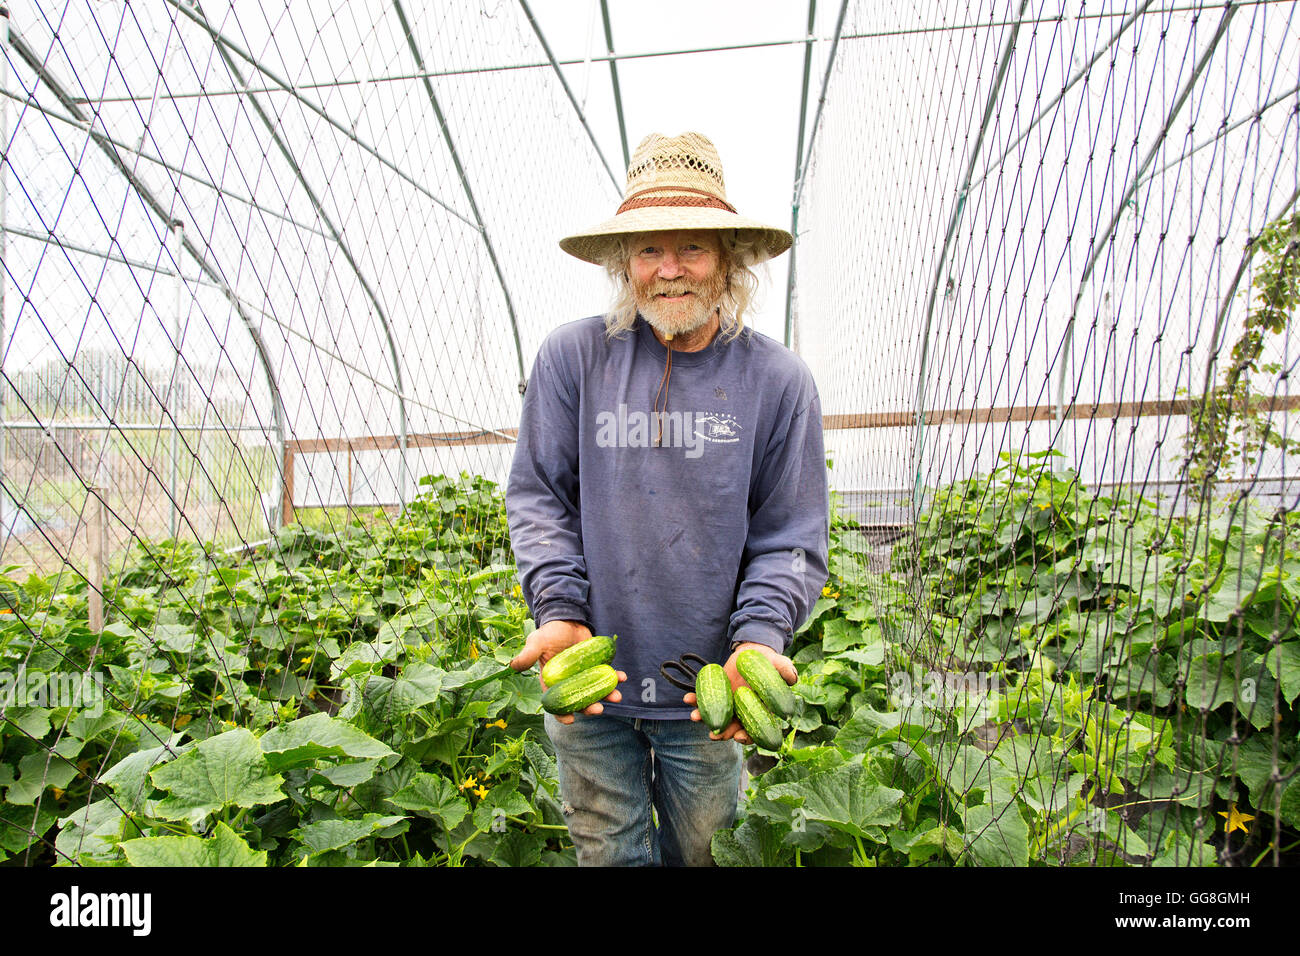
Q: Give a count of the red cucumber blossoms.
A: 0